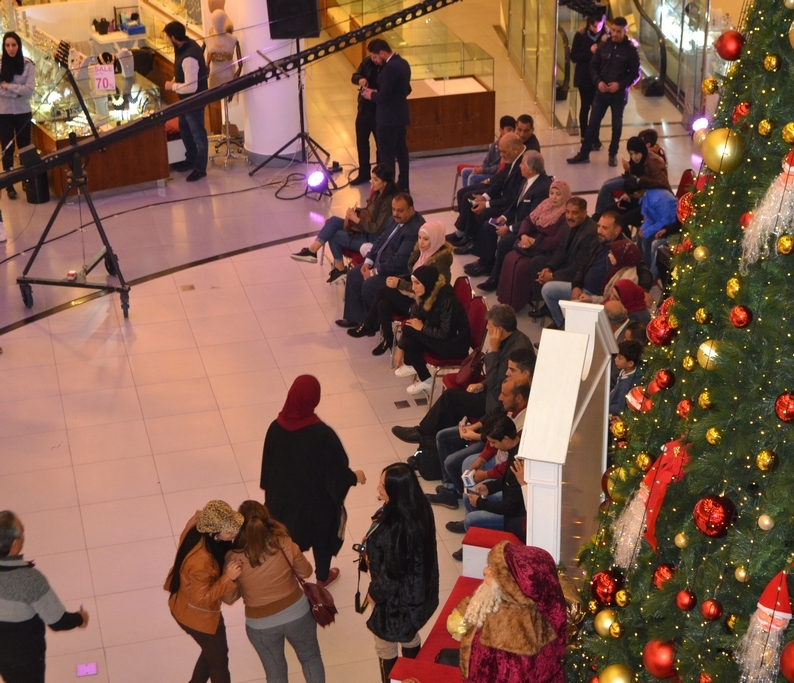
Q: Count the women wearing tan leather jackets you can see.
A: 2